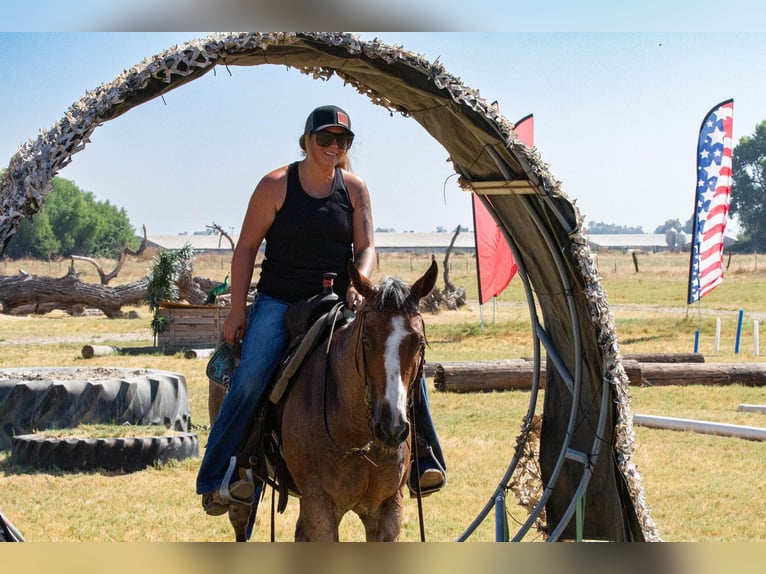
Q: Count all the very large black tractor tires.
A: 2